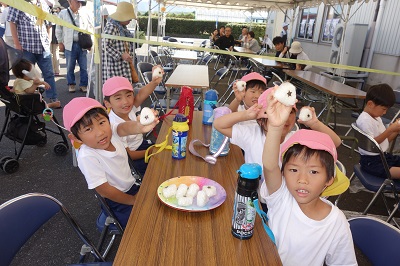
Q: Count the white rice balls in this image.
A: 11